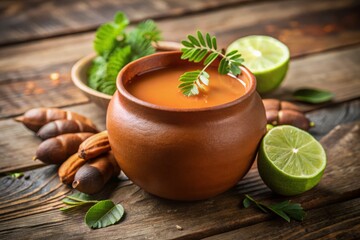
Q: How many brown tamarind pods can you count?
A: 8